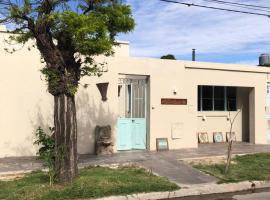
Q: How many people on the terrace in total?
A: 0